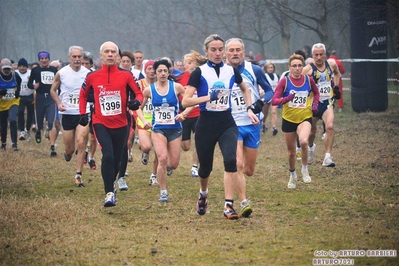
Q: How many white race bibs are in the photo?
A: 11